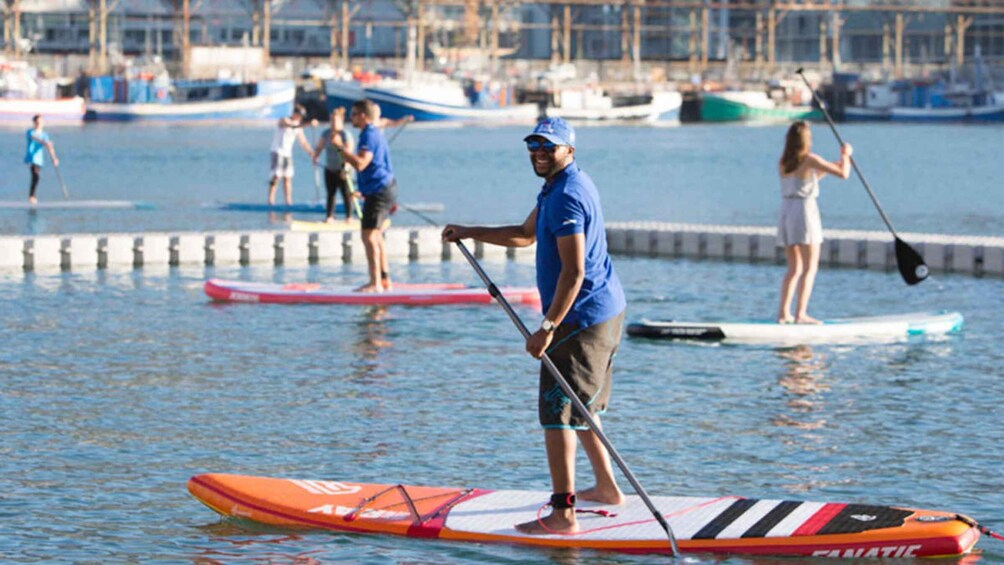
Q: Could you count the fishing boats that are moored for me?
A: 6